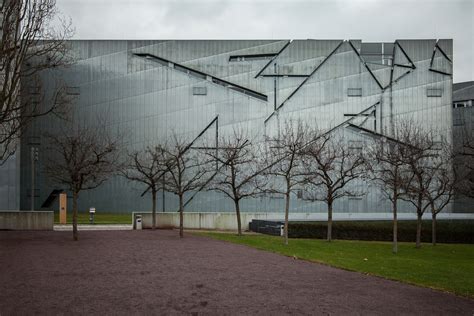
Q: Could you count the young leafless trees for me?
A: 9